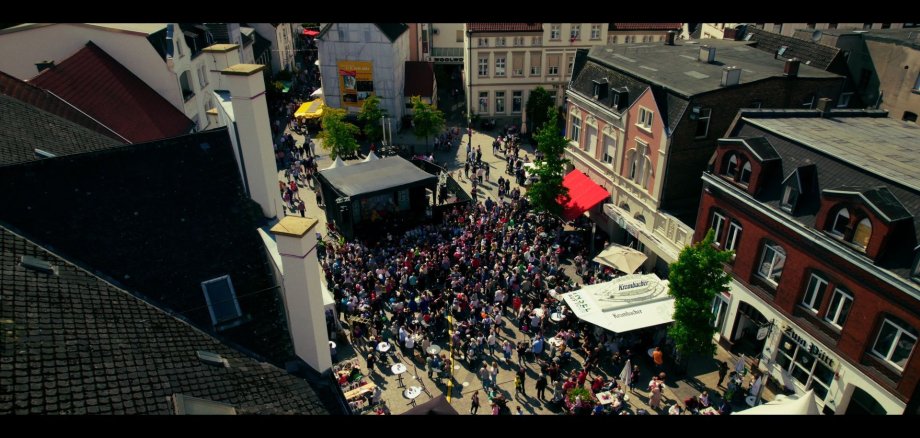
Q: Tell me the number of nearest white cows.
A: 0